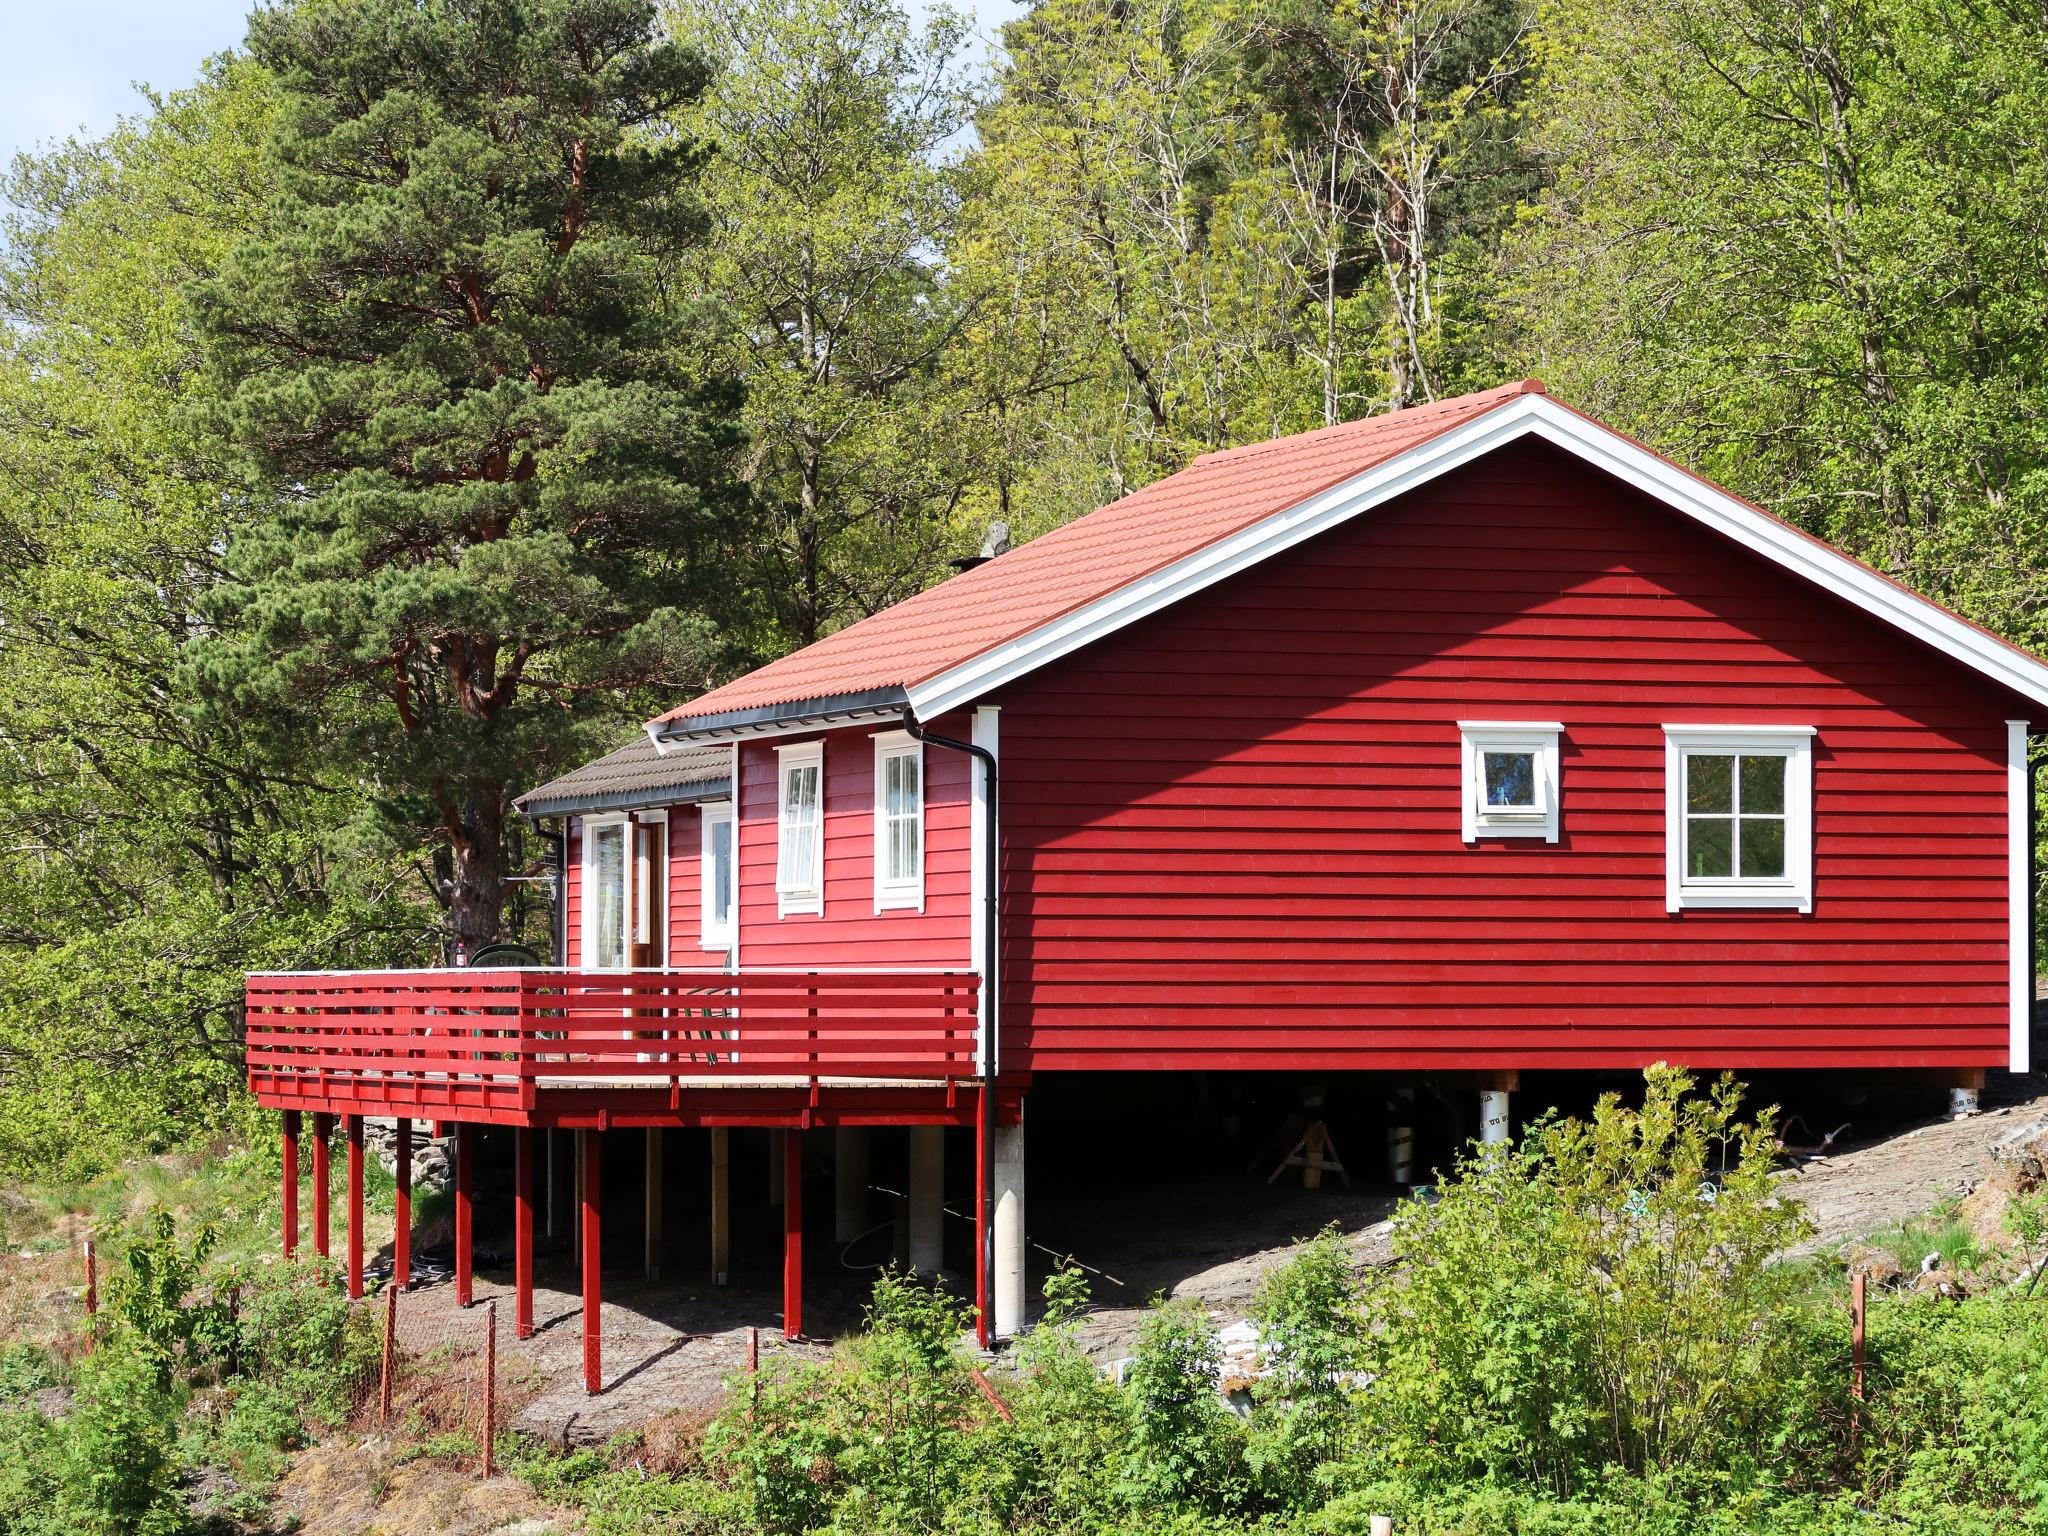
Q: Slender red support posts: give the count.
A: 9